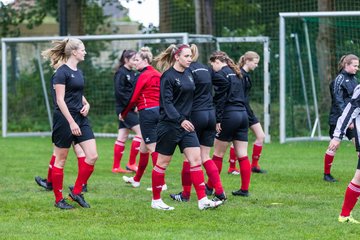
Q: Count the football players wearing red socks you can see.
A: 10